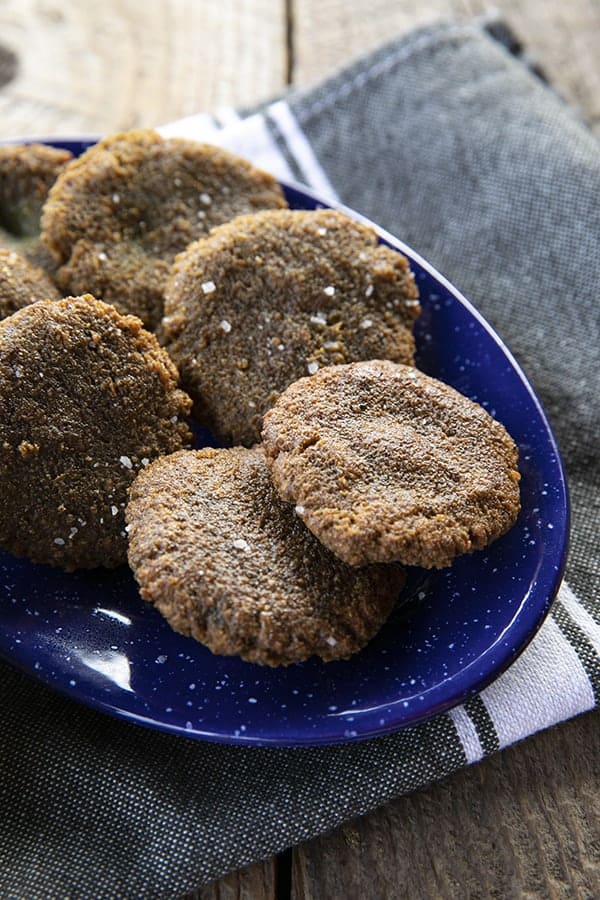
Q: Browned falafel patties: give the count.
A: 7